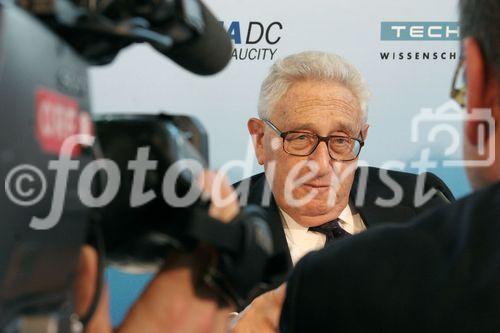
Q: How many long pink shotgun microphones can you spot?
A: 0